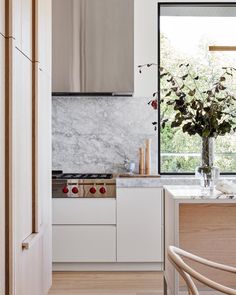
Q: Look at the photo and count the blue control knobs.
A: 0